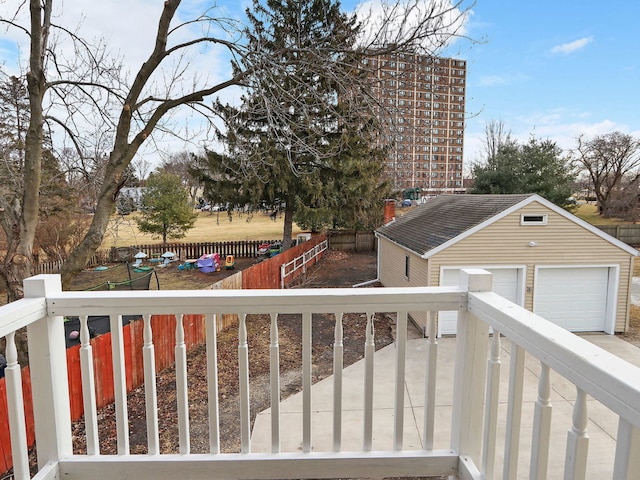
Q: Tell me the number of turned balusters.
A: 12